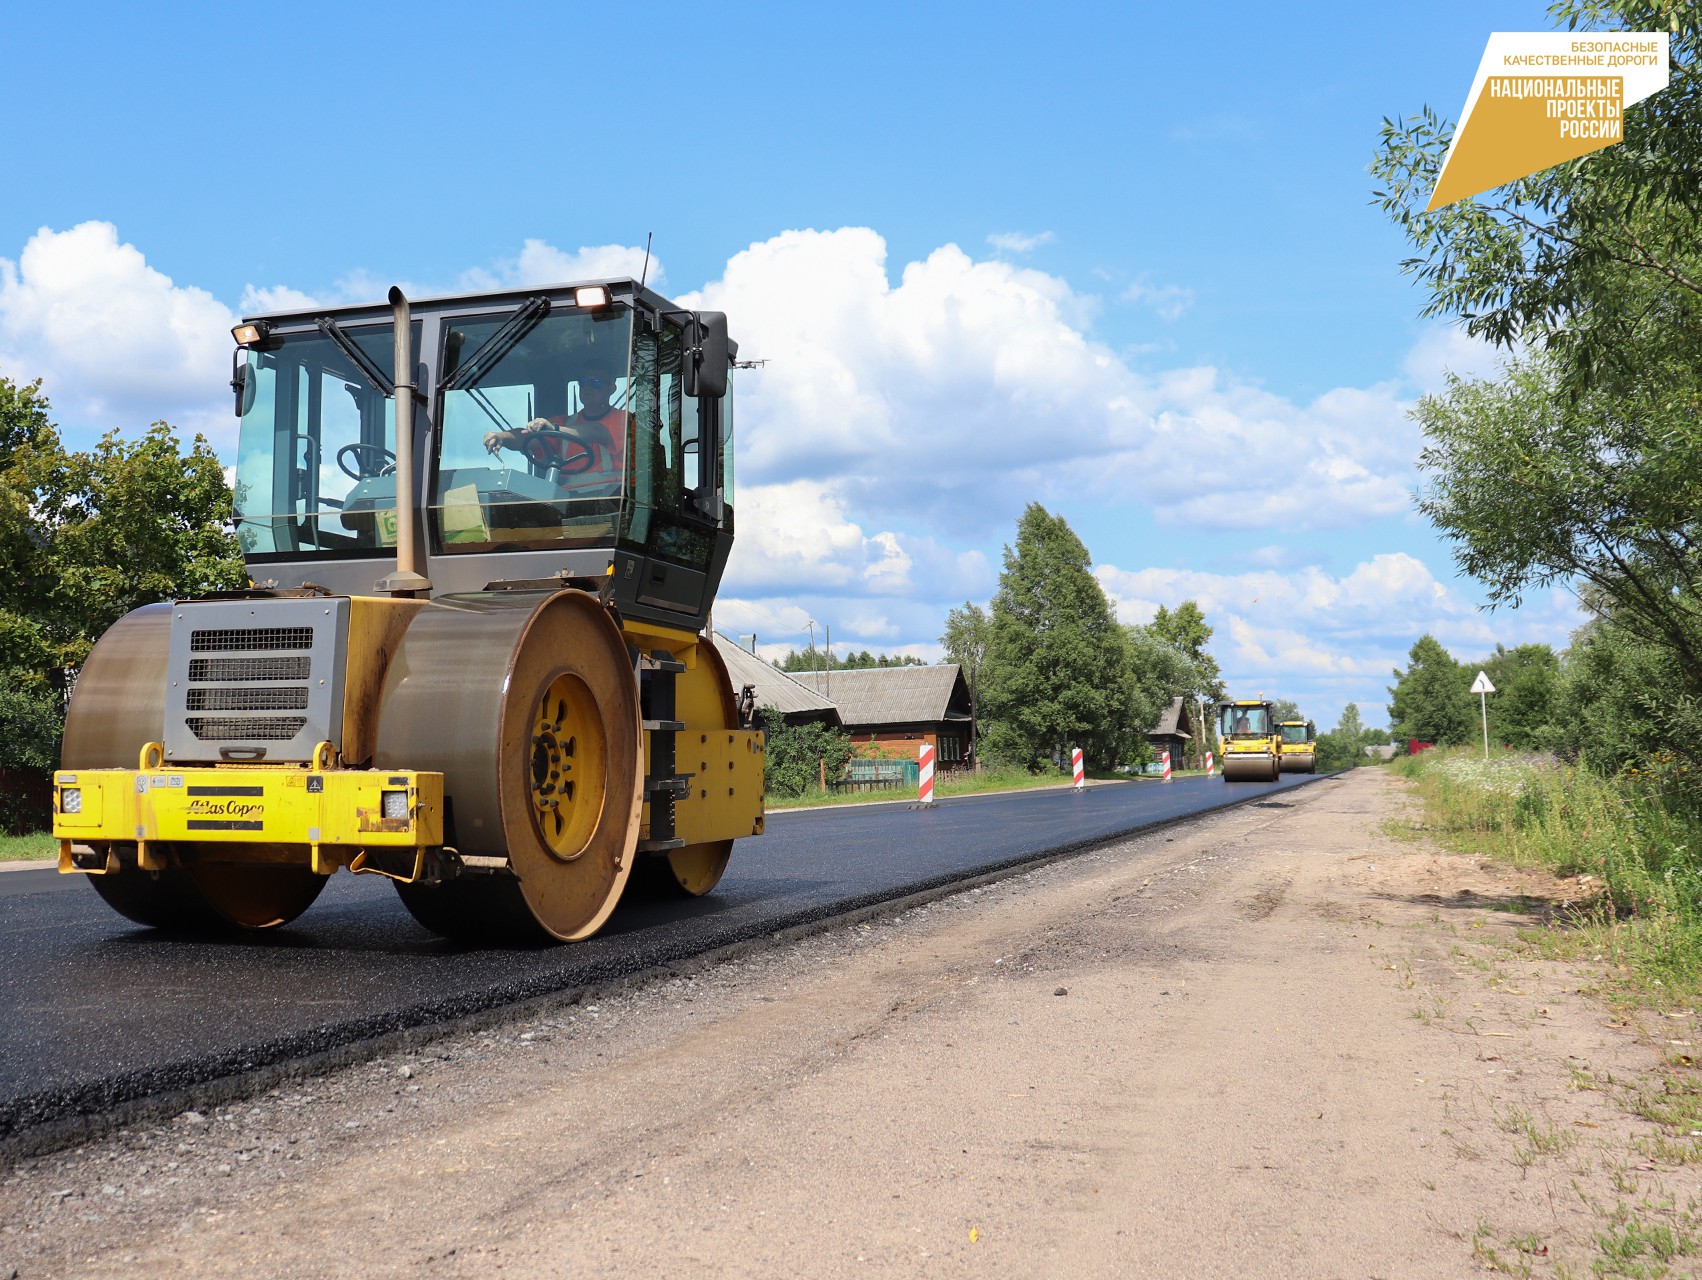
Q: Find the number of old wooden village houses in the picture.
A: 3